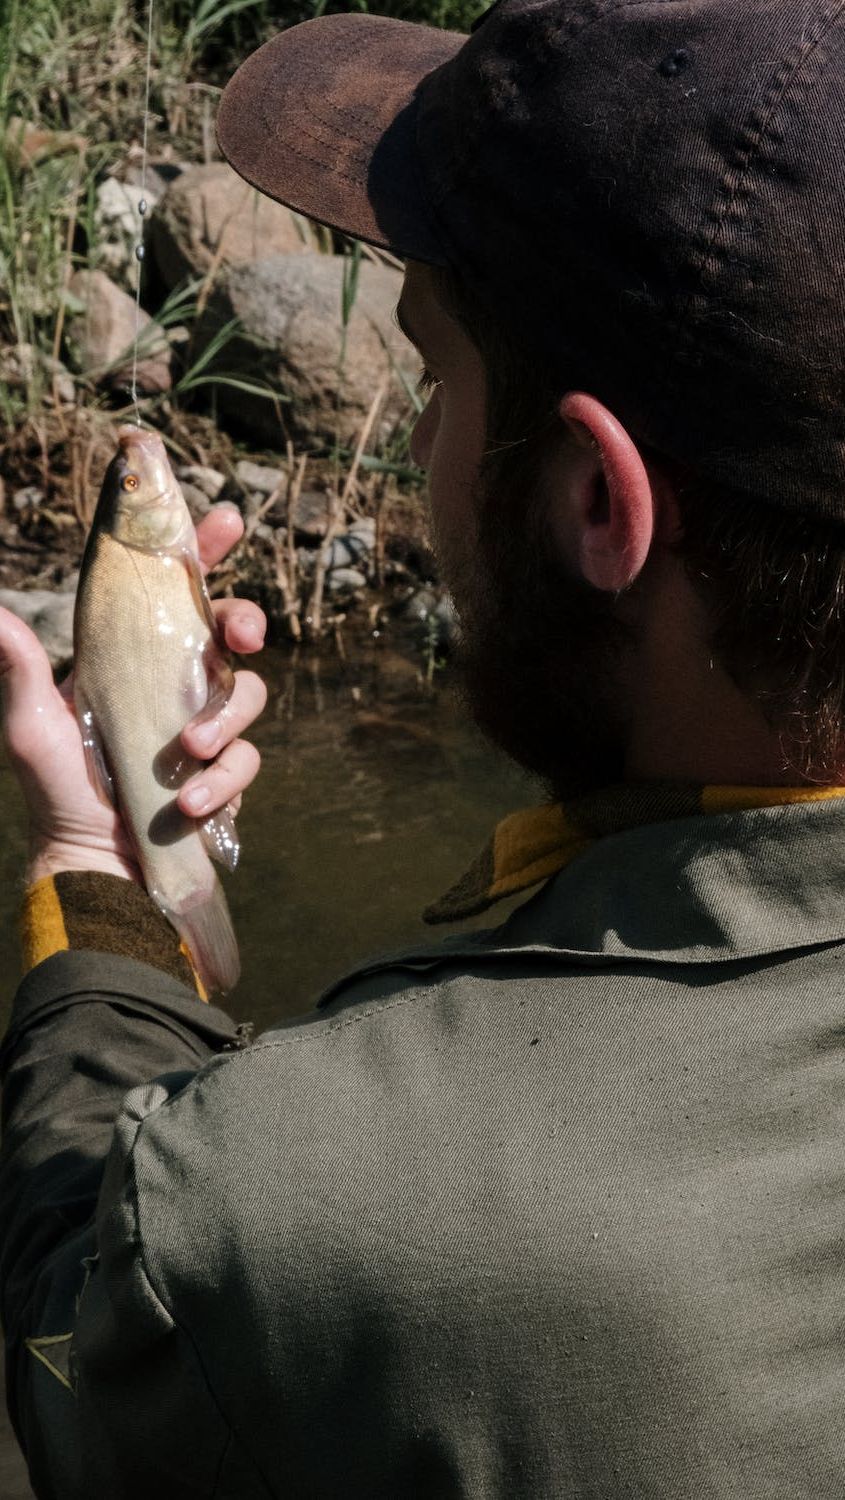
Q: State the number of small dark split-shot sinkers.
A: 2